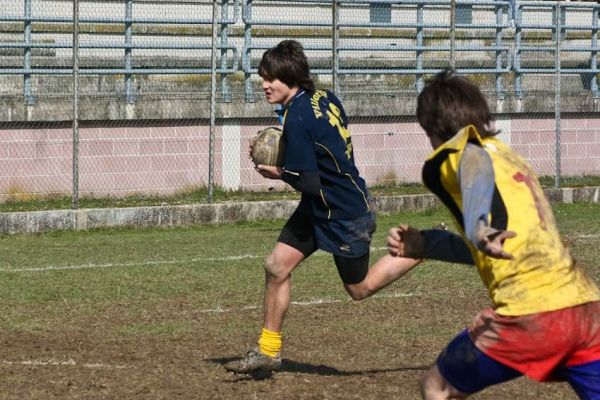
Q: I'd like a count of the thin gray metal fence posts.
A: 5